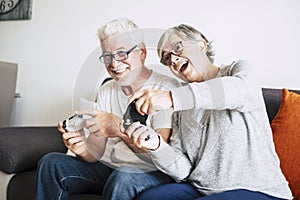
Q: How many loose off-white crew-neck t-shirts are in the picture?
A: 1